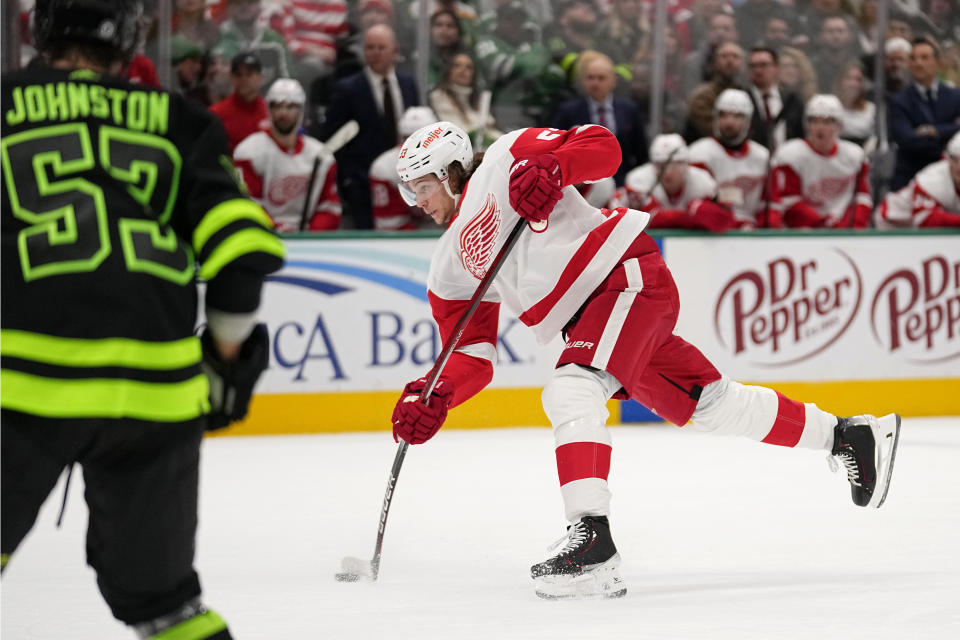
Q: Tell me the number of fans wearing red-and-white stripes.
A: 1